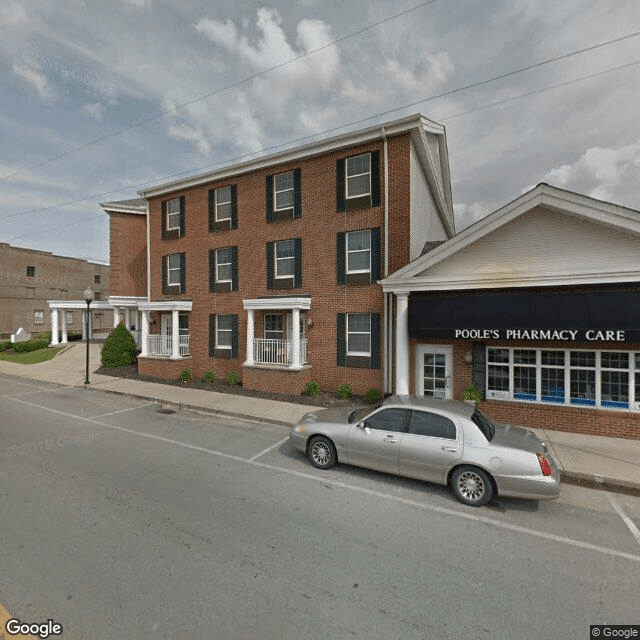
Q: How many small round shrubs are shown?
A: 6